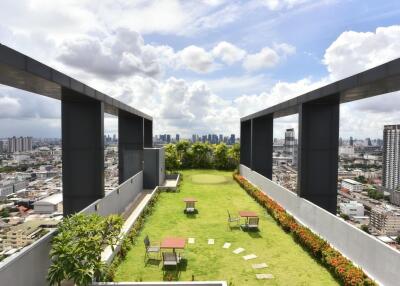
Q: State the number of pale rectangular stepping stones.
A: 7